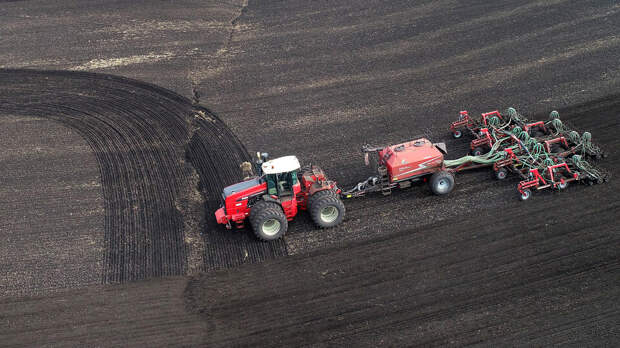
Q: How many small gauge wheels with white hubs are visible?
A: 5